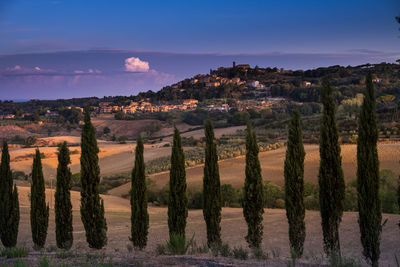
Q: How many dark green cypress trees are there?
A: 11